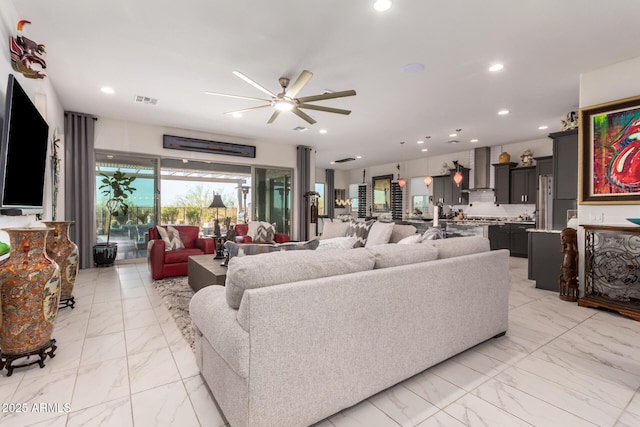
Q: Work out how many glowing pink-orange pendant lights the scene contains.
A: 3